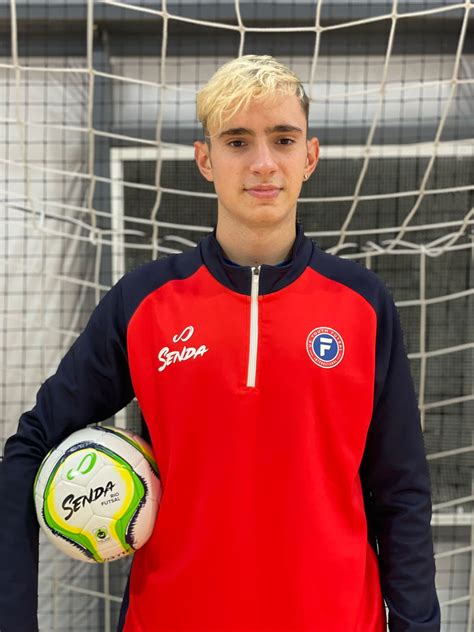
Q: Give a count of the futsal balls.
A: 1